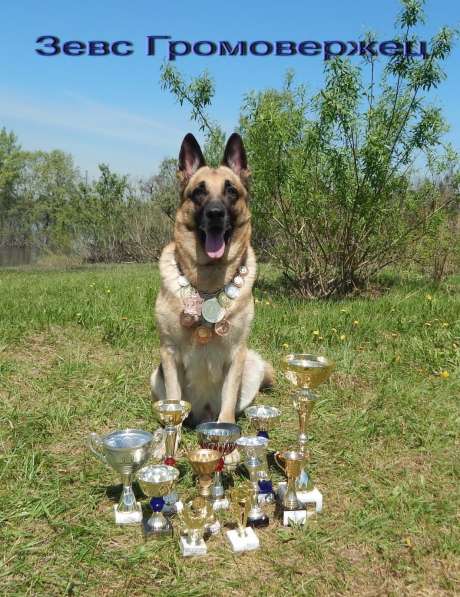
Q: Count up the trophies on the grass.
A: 11